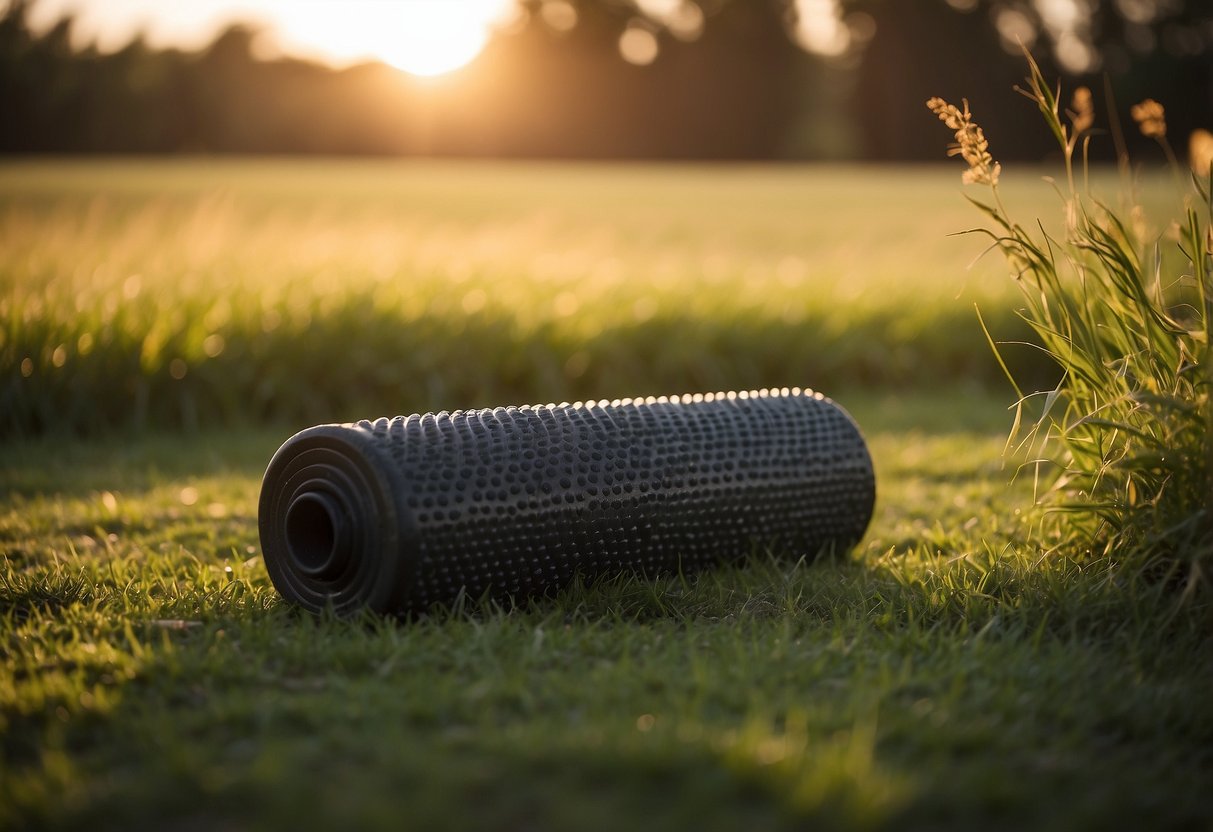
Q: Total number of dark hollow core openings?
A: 1